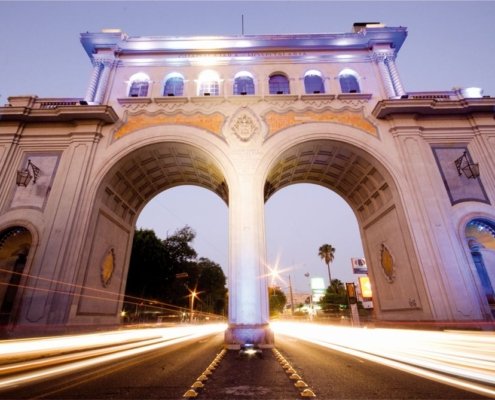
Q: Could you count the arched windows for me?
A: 7